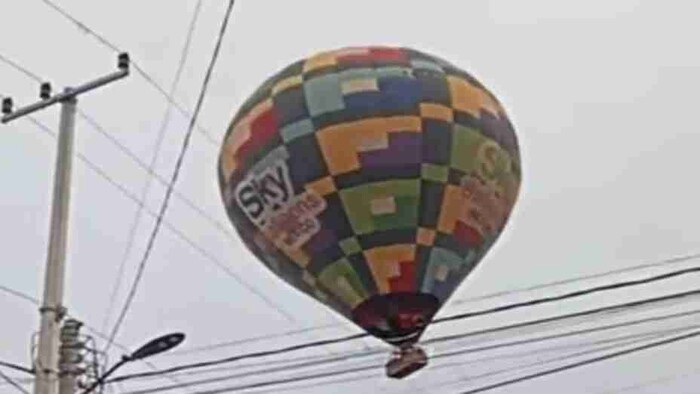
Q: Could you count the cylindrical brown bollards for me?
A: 0